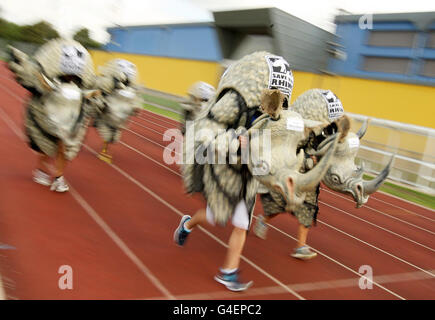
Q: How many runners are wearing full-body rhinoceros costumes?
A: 5